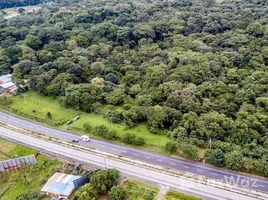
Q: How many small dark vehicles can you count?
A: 1